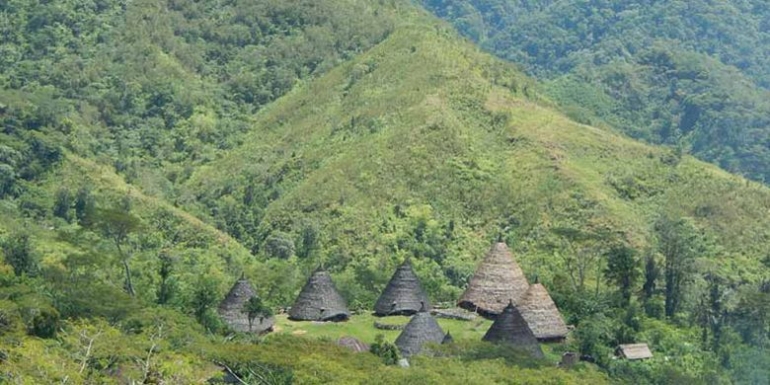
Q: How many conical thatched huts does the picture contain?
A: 7